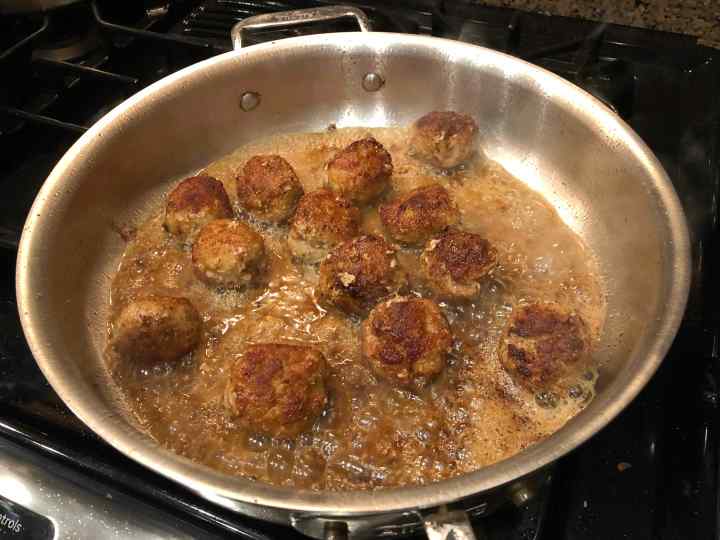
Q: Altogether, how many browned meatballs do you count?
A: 13